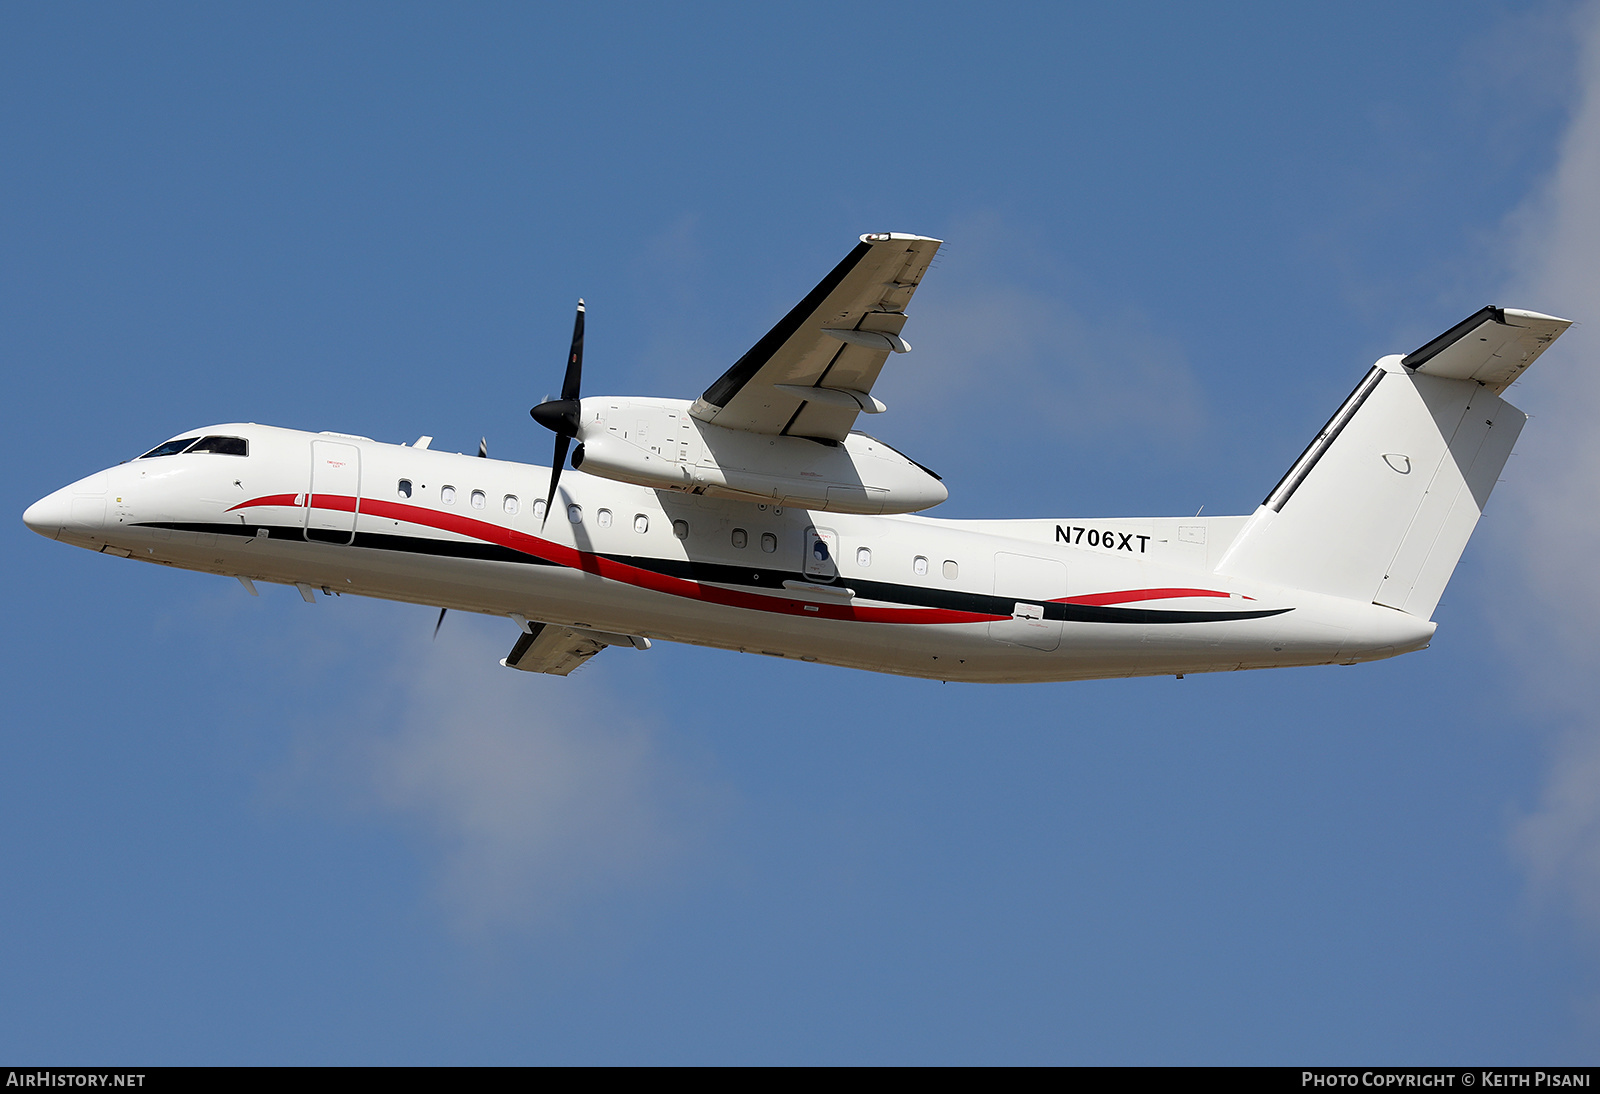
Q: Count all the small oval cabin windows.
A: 15